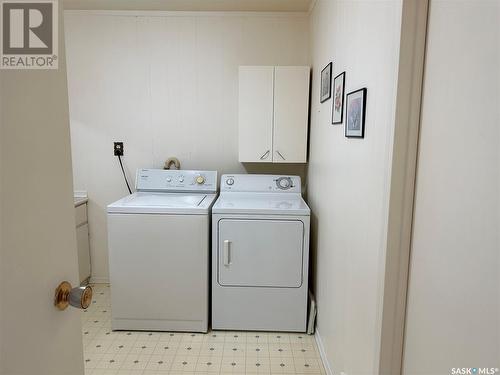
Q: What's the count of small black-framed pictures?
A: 3